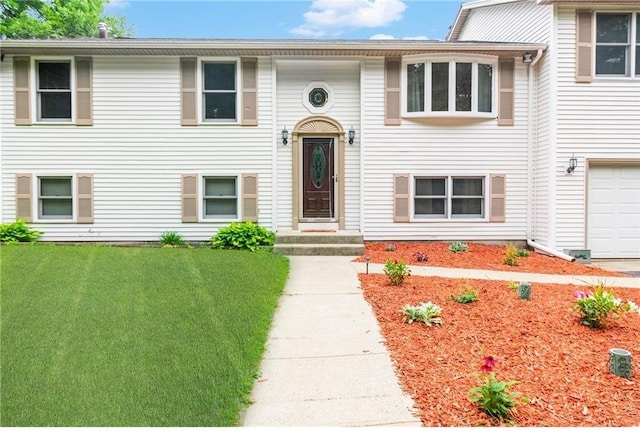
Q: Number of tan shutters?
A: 13